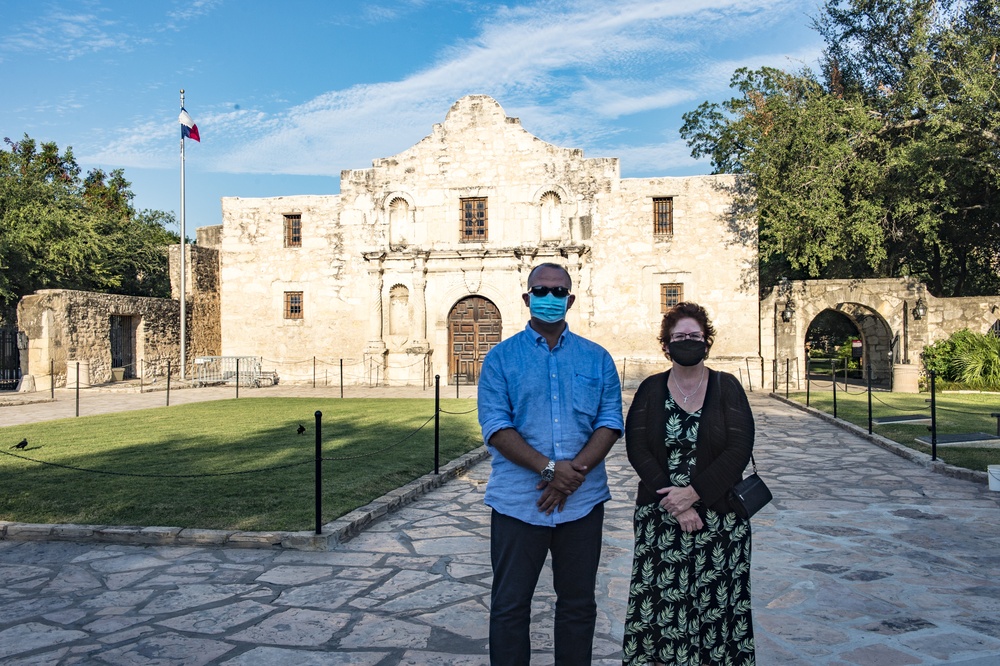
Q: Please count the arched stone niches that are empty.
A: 3